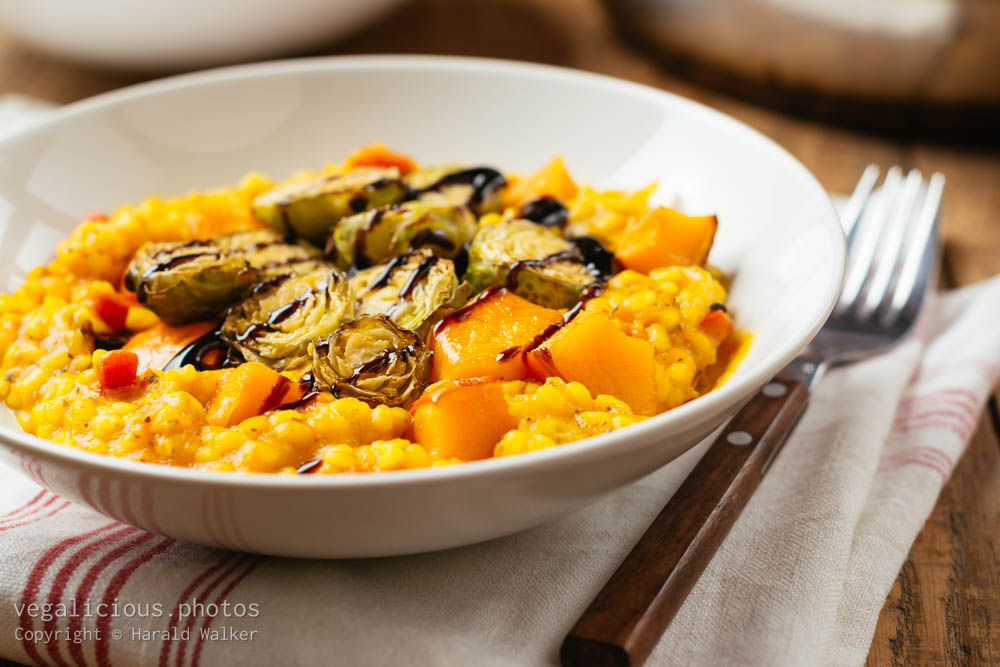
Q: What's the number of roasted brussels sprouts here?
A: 9